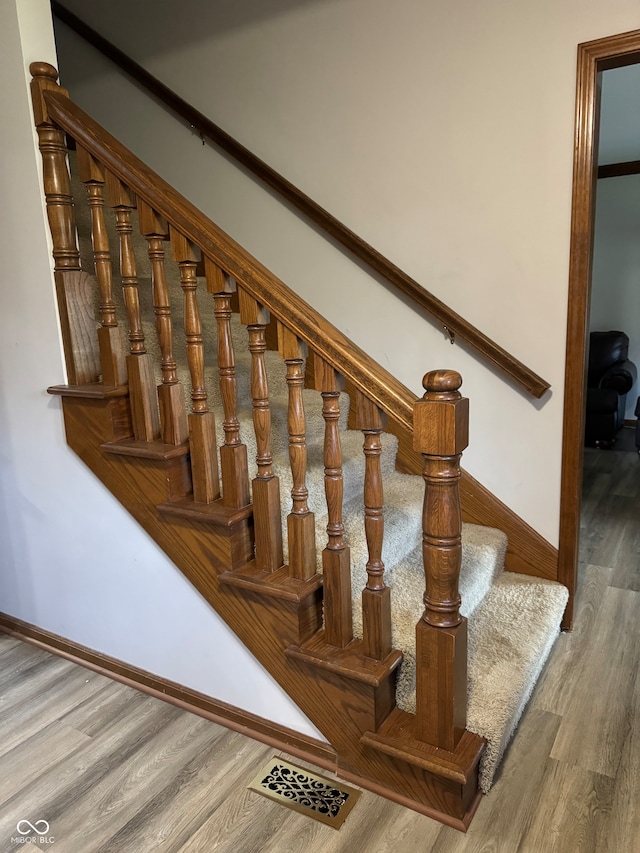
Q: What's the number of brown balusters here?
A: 9